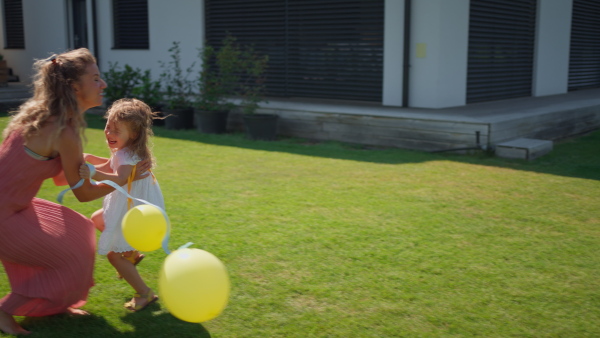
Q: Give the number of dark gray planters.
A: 3